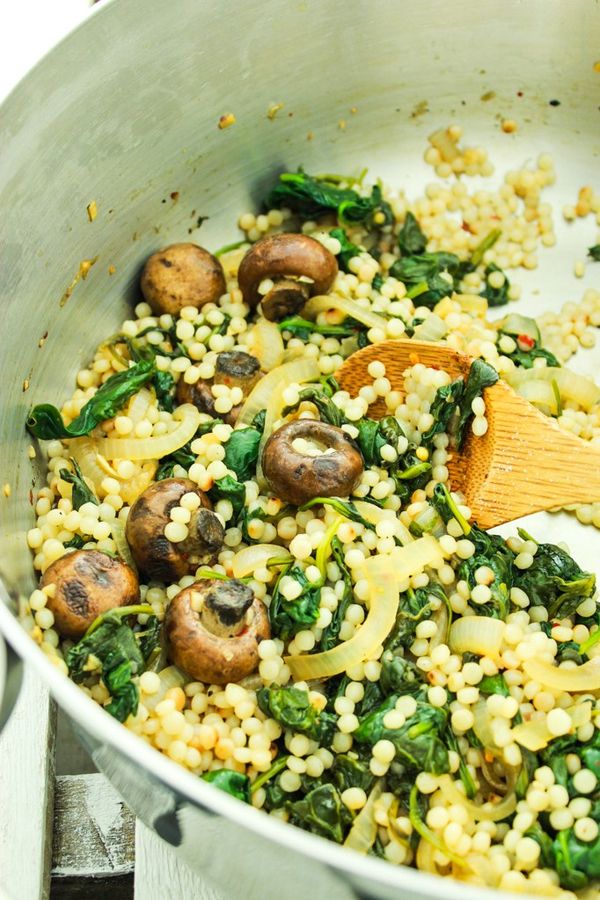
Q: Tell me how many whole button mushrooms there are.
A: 7